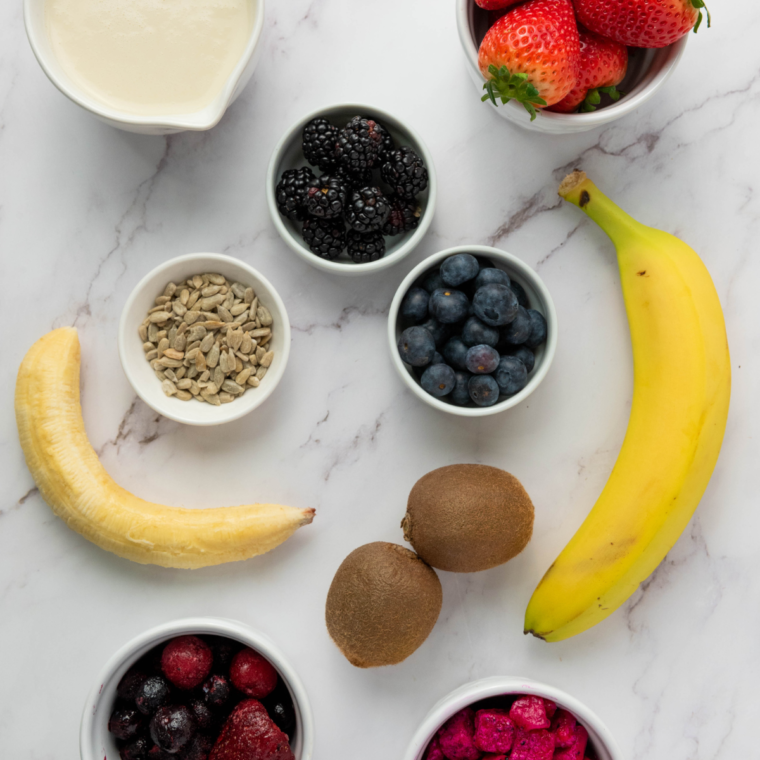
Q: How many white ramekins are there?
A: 6